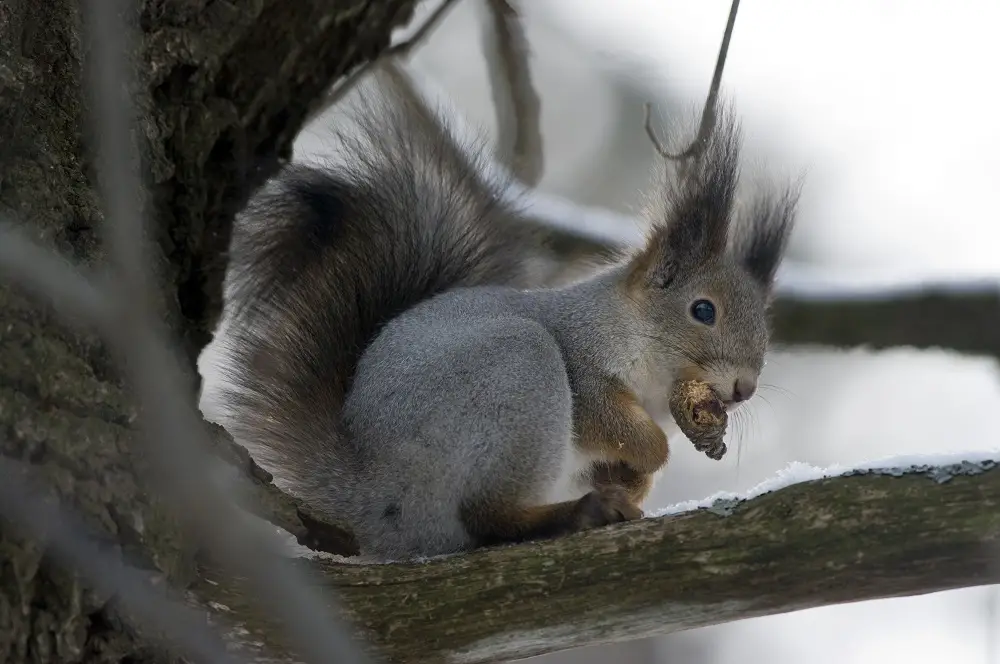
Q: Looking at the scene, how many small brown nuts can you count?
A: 1